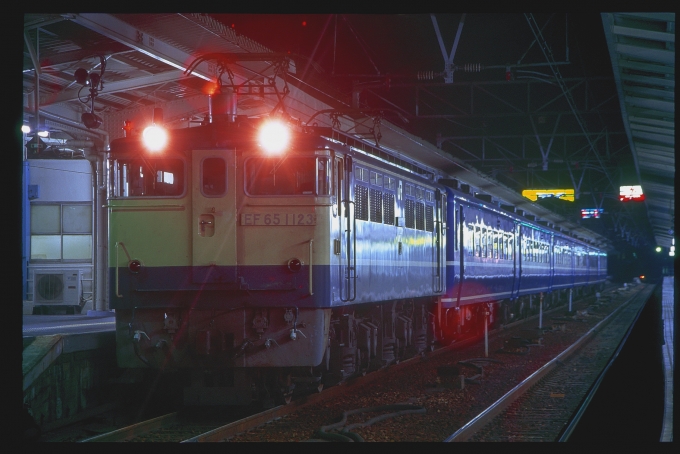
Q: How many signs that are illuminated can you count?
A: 3